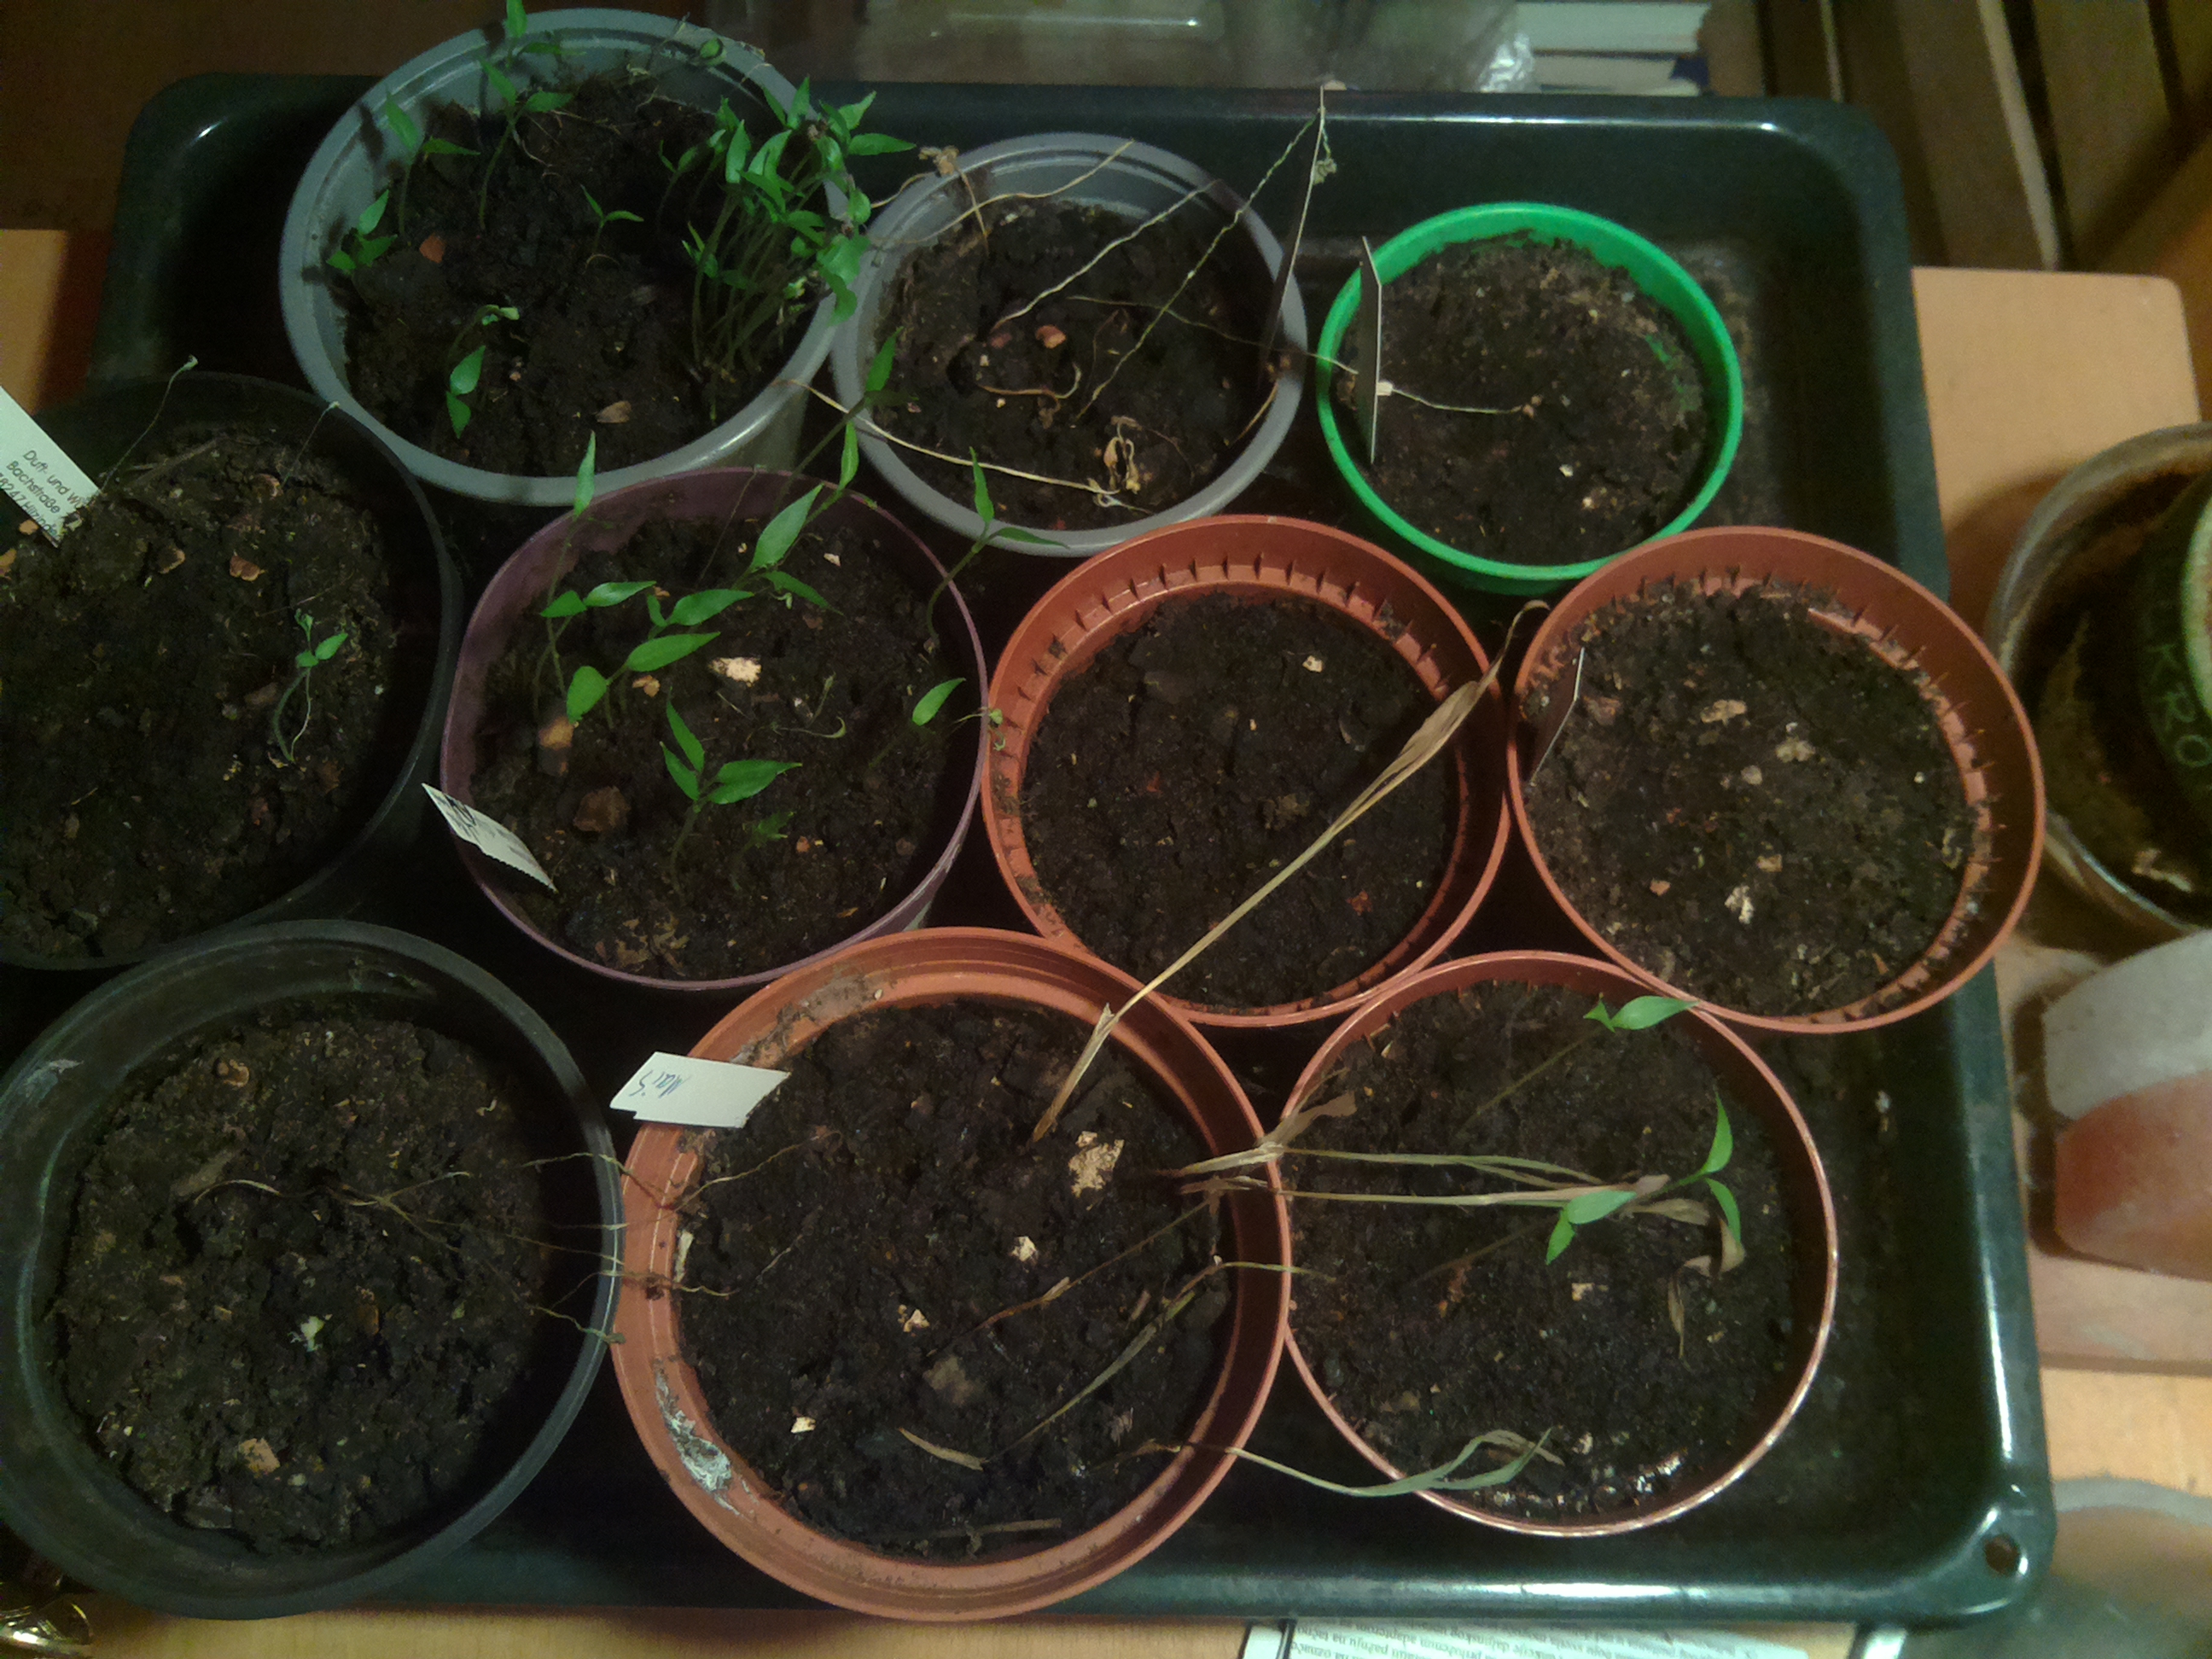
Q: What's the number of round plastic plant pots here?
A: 10